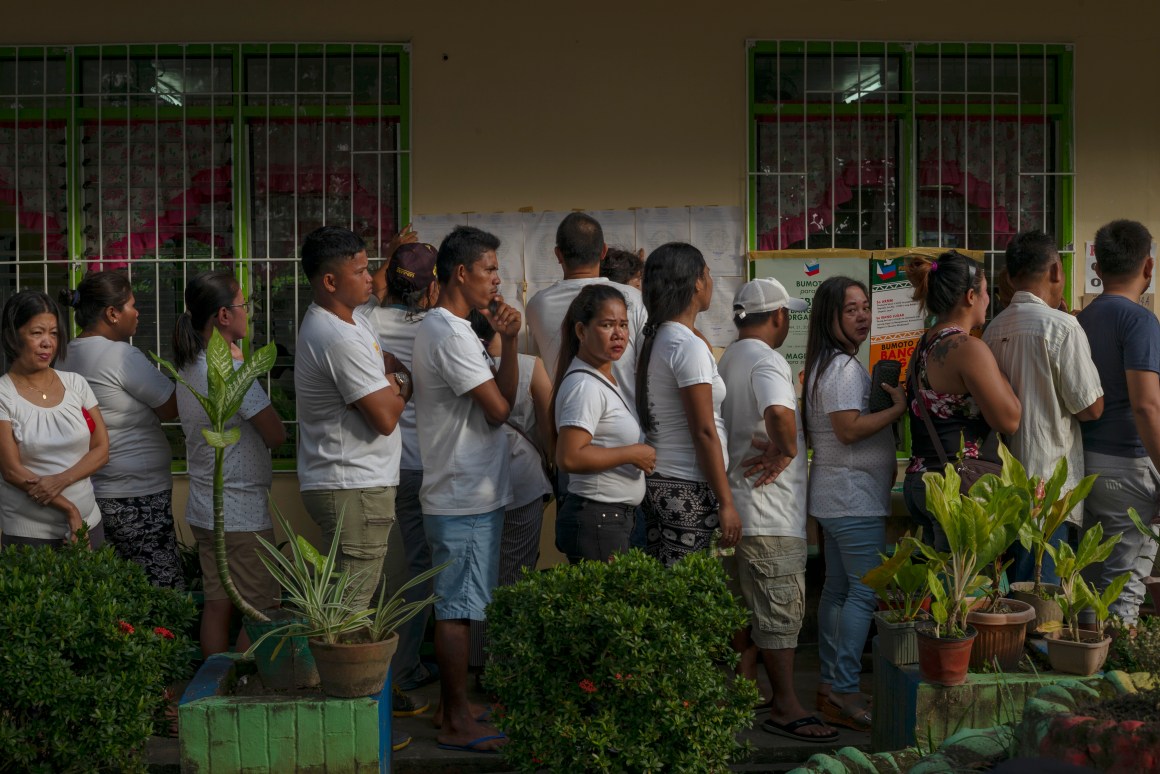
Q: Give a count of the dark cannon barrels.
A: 0